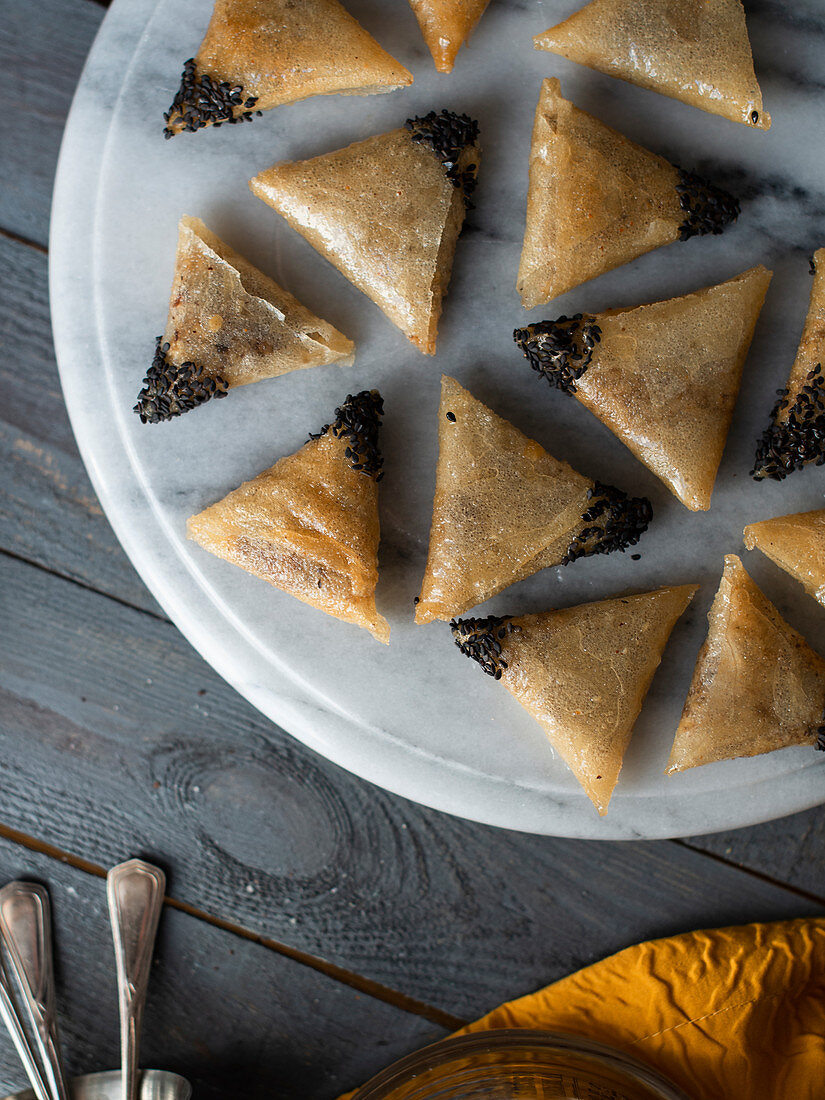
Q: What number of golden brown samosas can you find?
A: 13